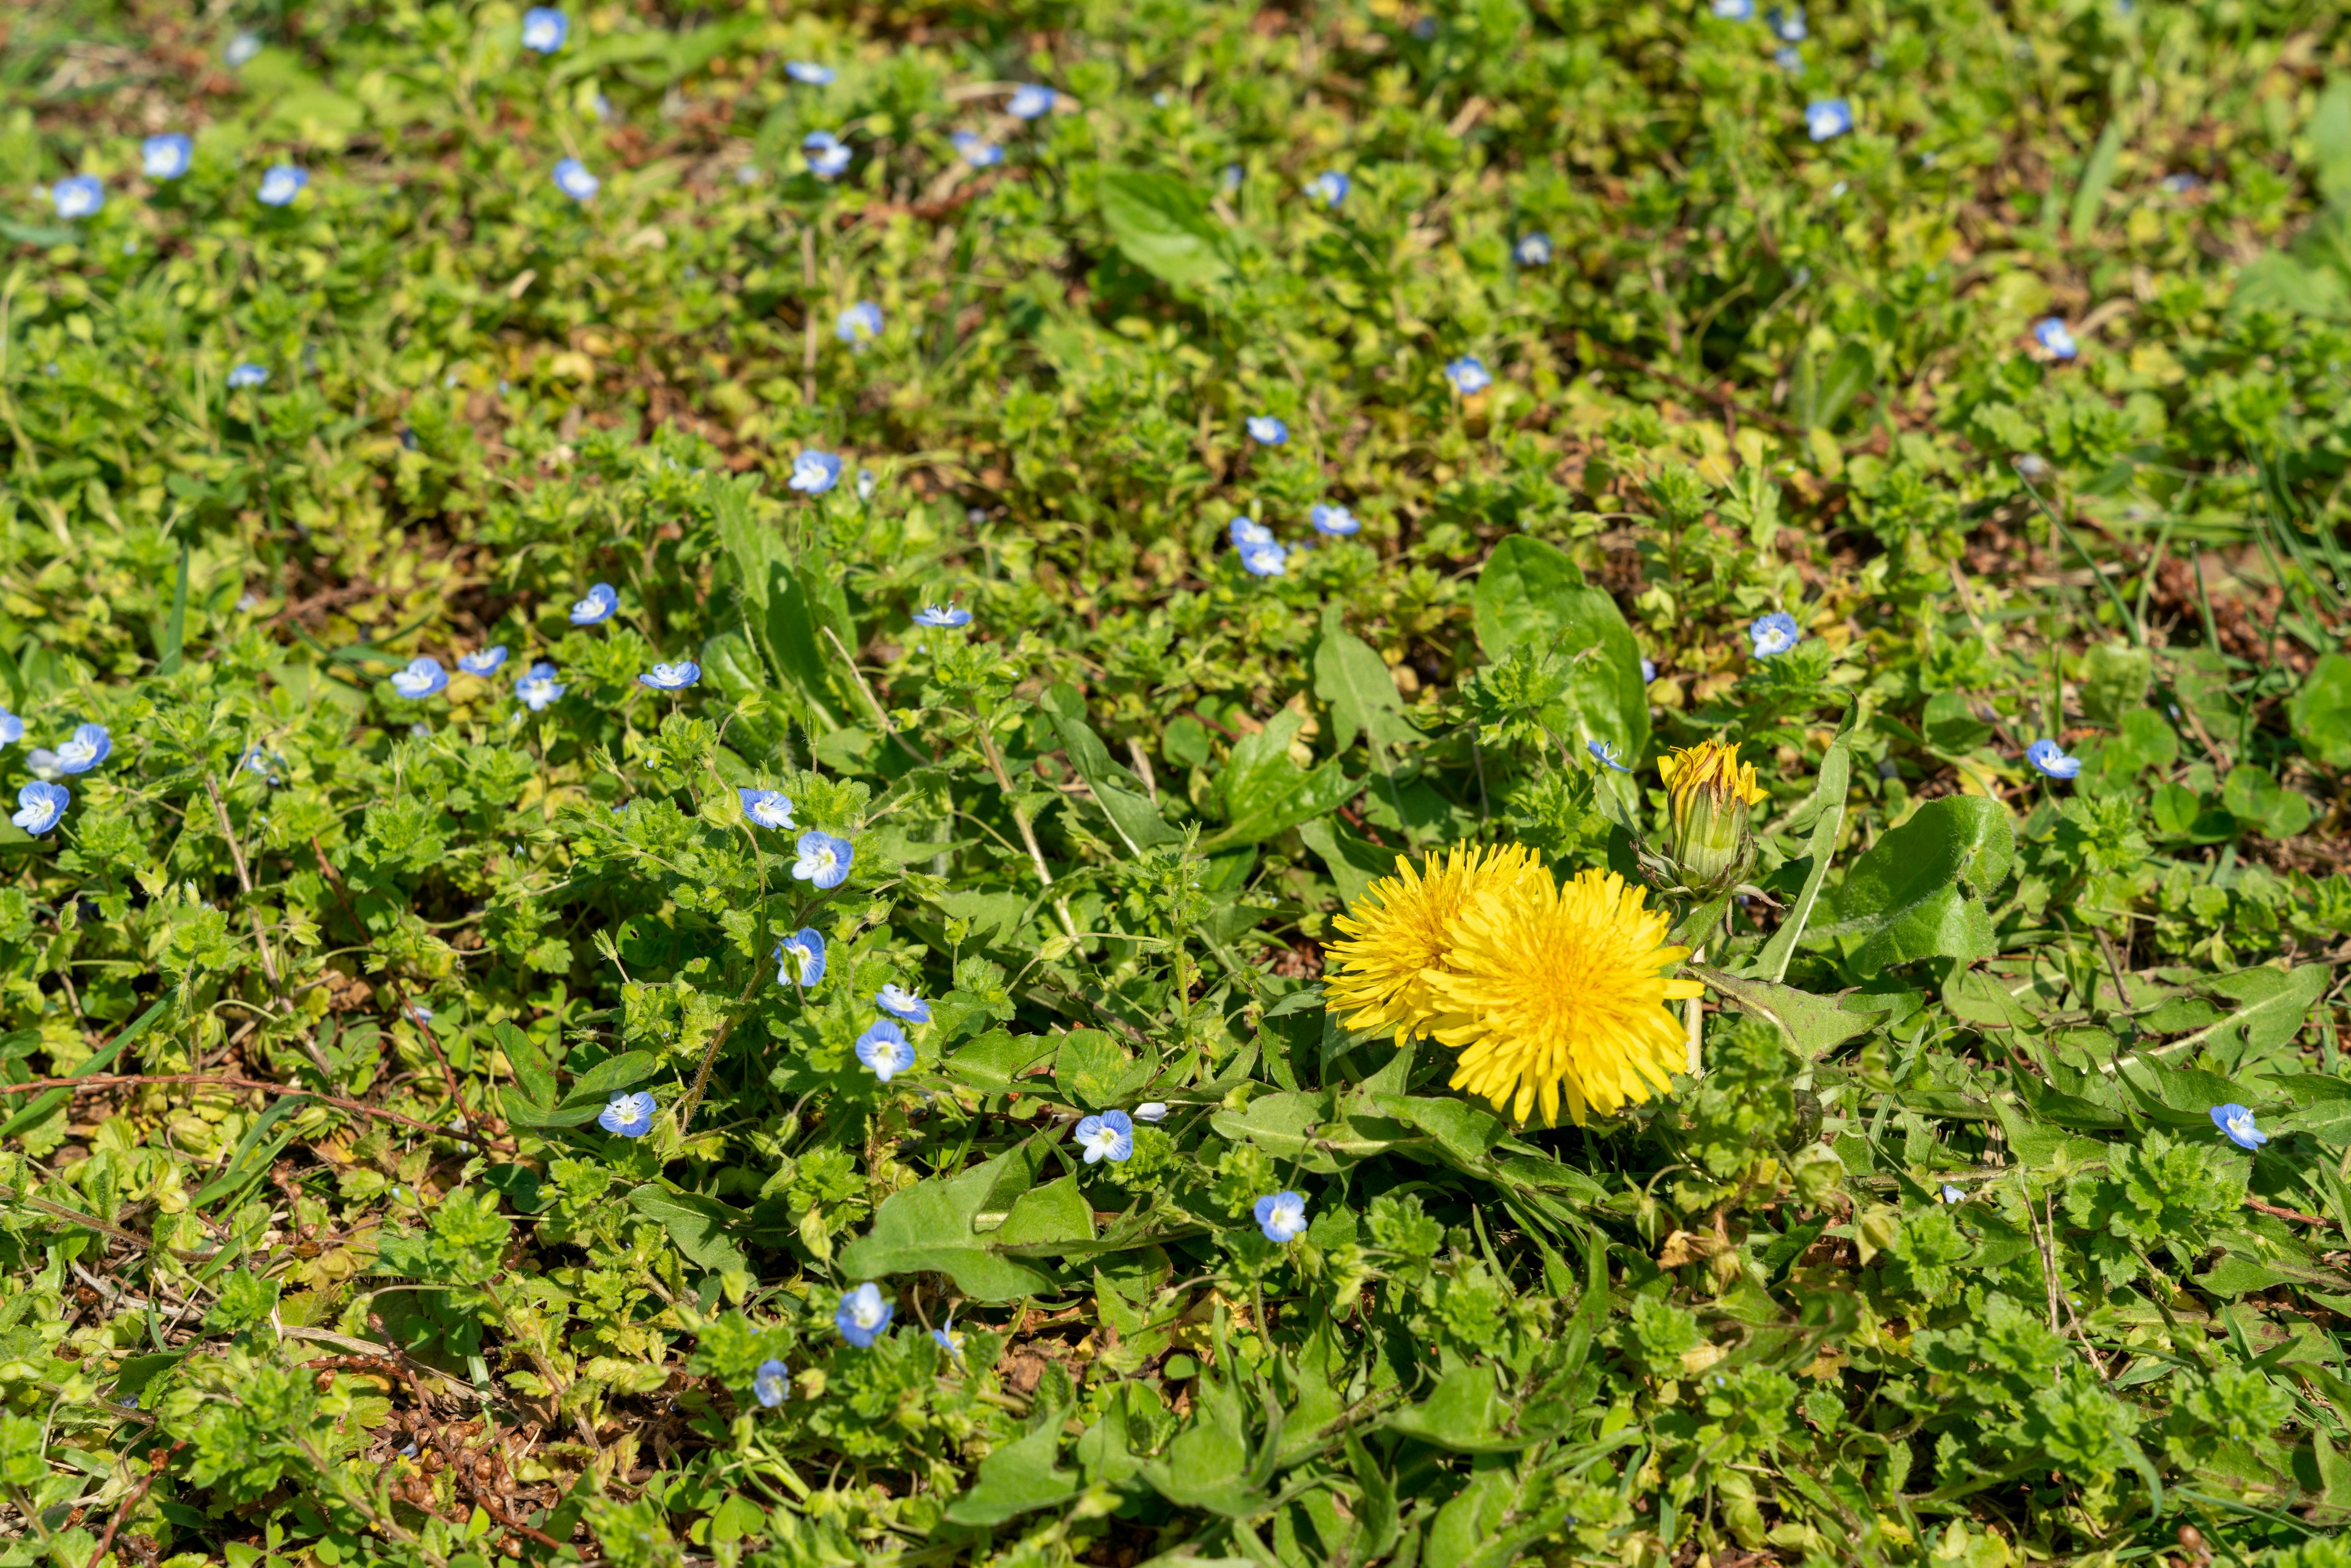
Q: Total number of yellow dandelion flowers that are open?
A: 2